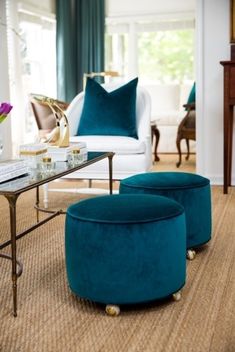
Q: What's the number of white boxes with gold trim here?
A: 1